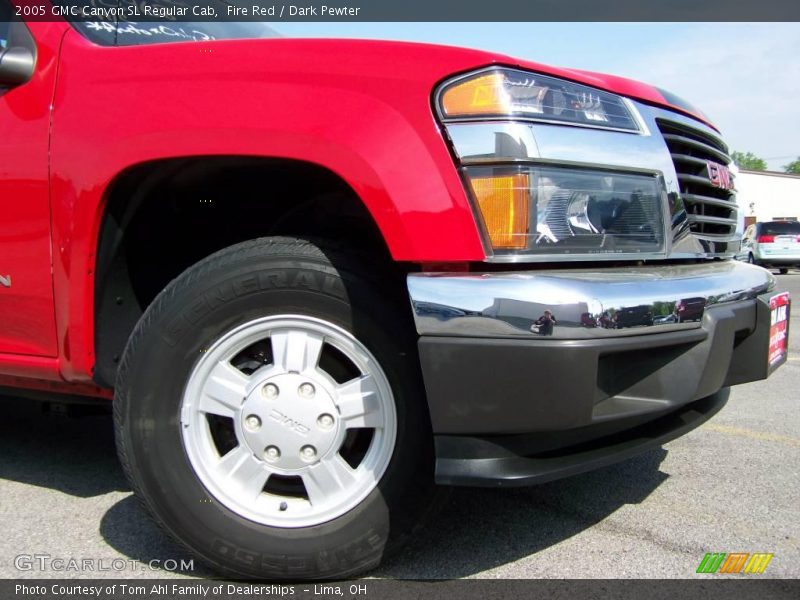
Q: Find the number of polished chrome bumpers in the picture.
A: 1